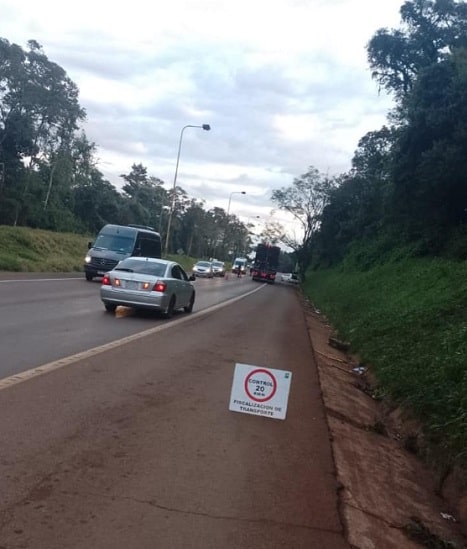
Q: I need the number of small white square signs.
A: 1